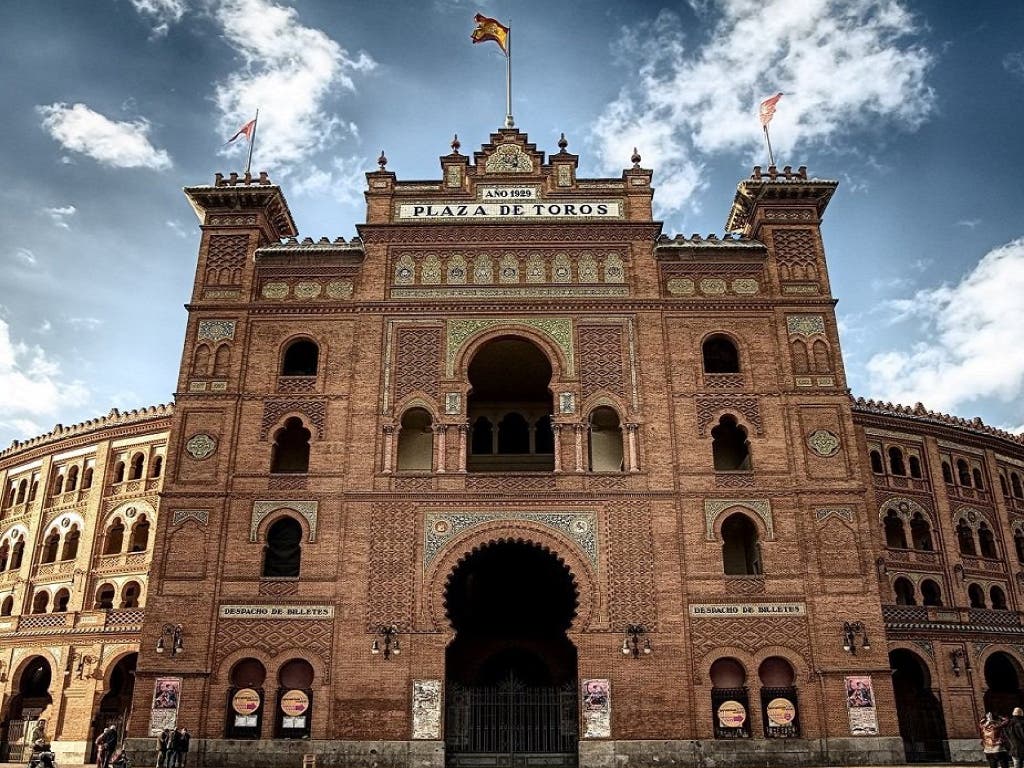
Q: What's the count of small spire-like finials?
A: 4